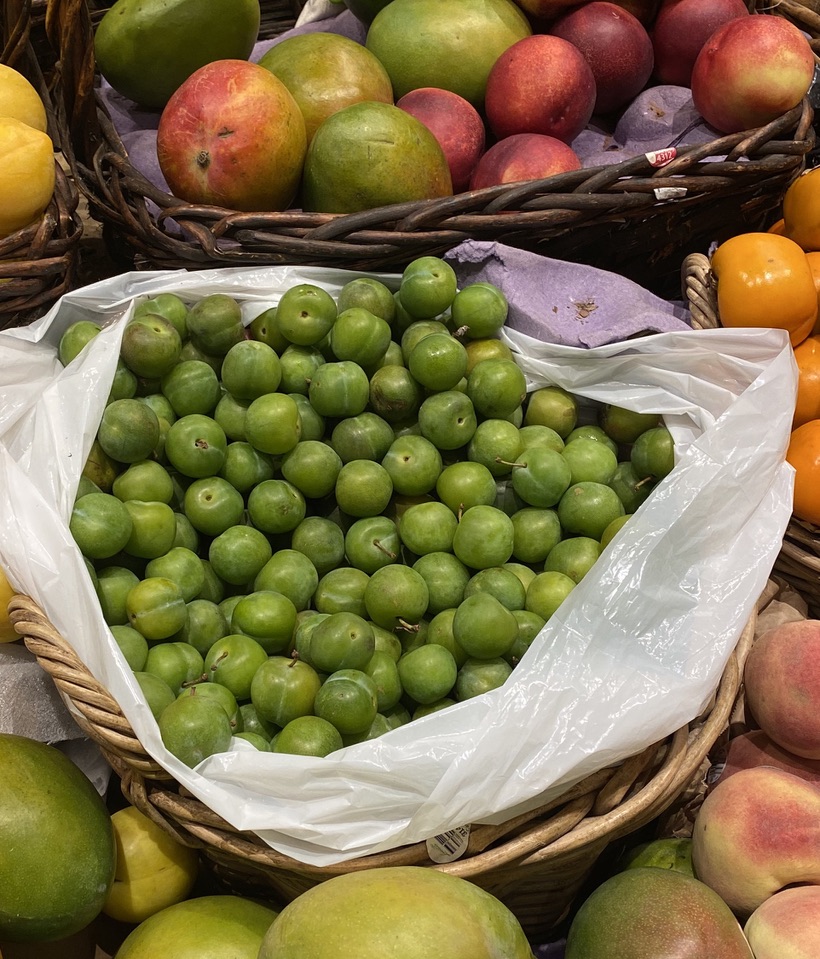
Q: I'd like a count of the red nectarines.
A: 6